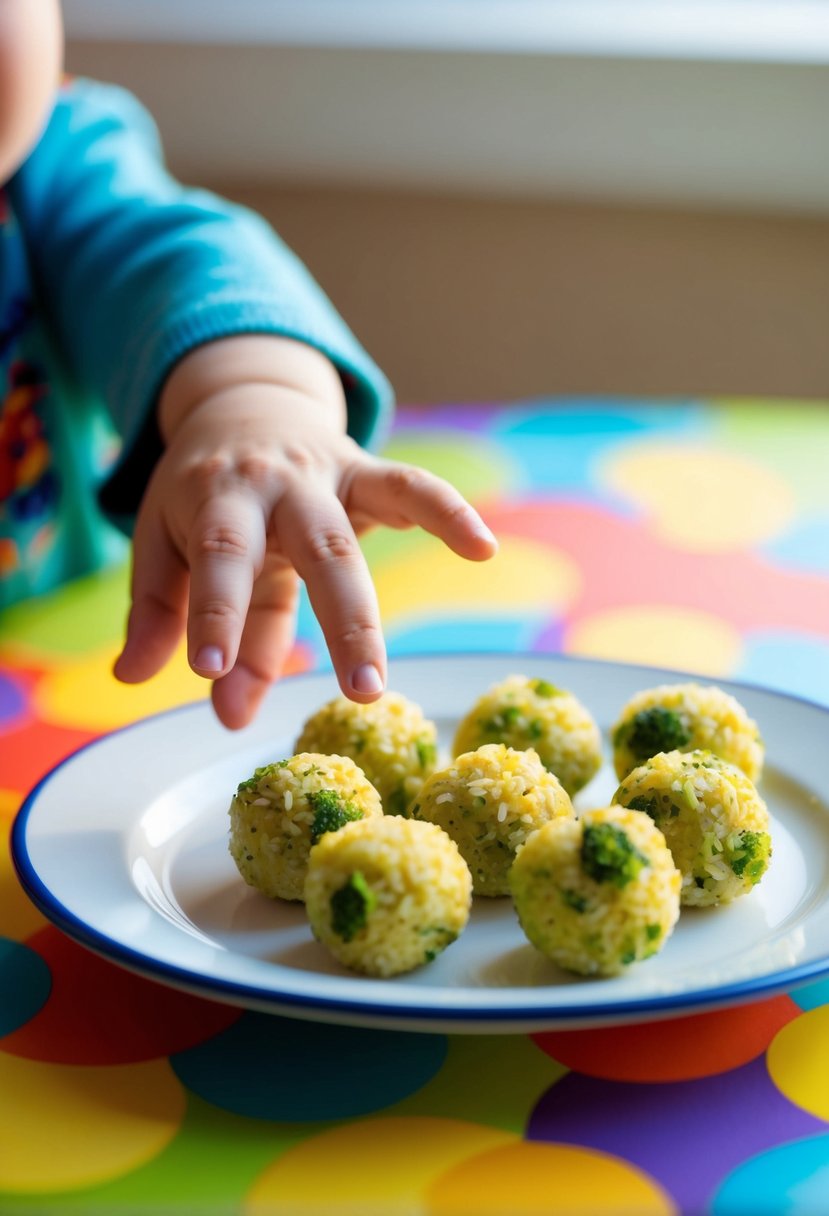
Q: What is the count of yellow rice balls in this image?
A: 8